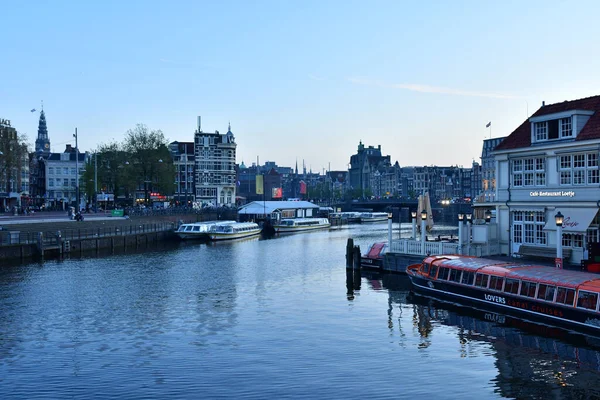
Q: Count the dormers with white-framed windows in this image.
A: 1